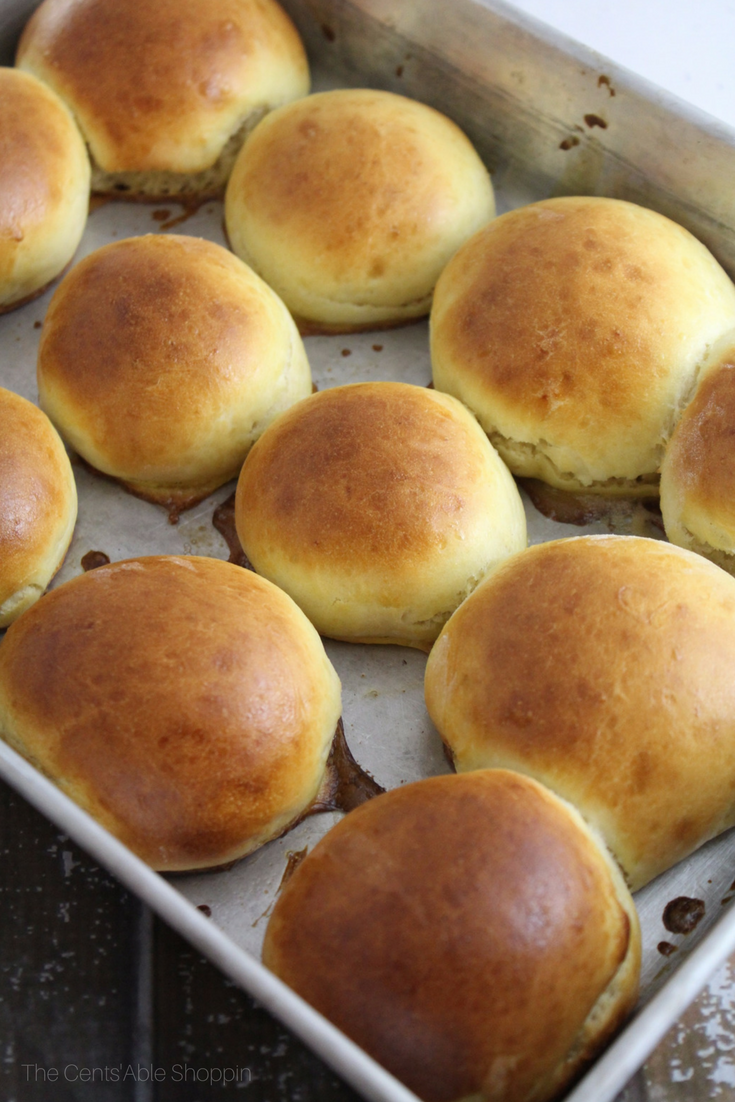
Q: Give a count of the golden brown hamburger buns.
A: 11